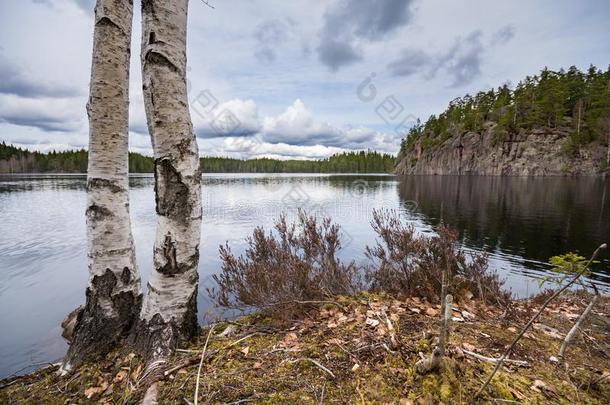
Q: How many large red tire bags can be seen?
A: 0